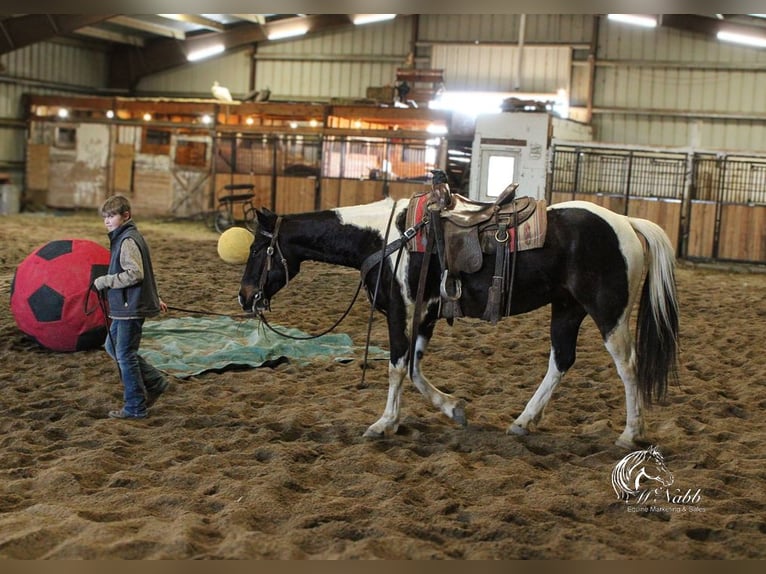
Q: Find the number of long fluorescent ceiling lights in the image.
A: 5